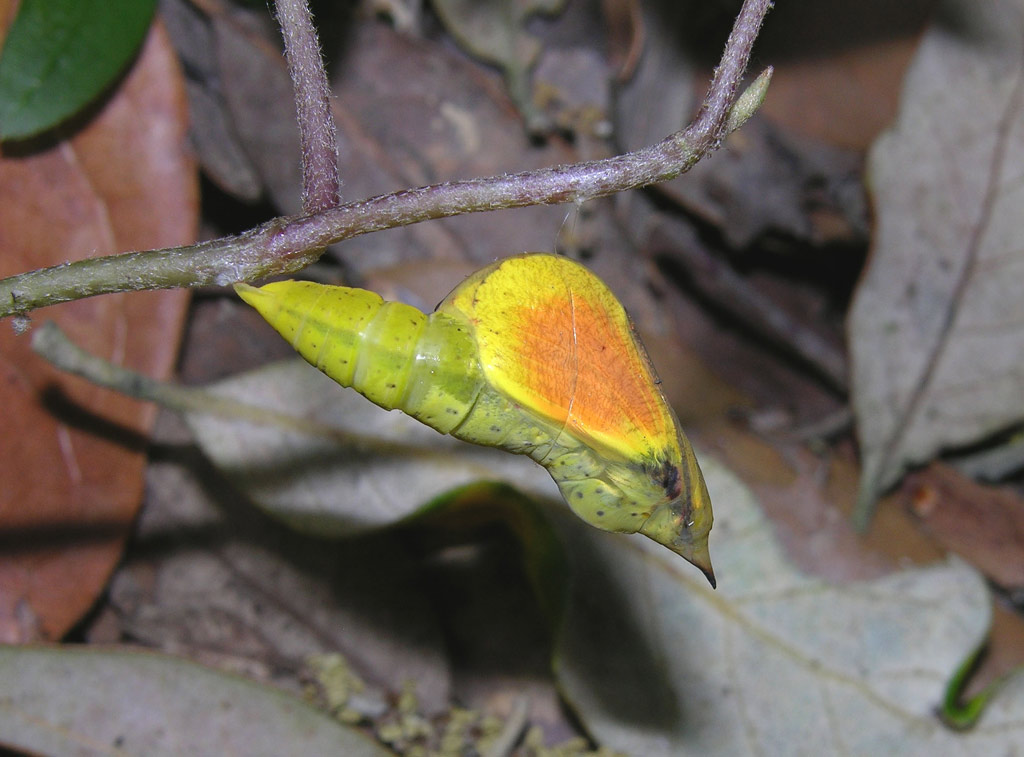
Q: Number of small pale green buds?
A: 1